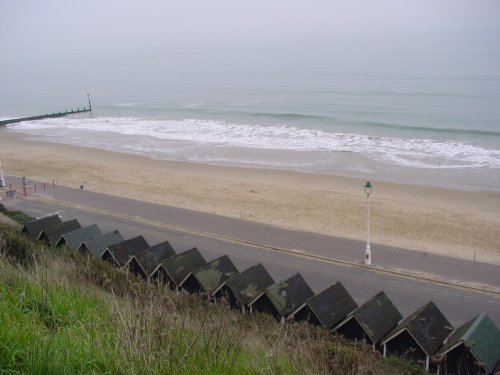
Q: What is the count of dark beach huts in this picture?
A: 14